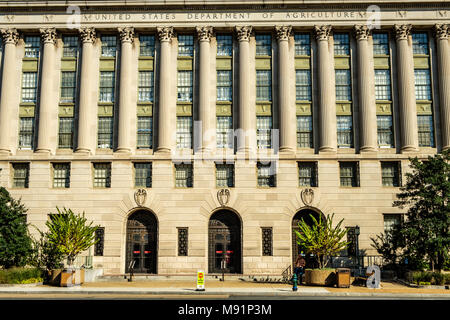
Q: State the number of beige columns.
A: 12